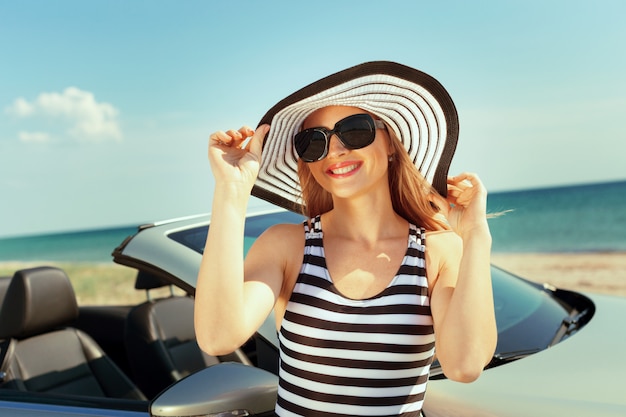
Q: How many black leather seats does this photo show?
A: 2